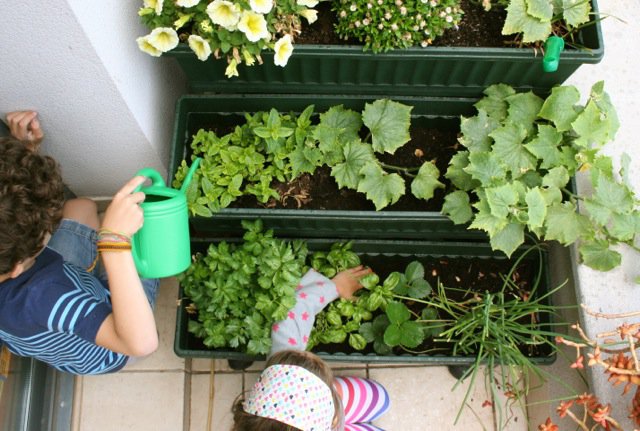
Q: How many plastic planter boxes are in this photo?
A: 3